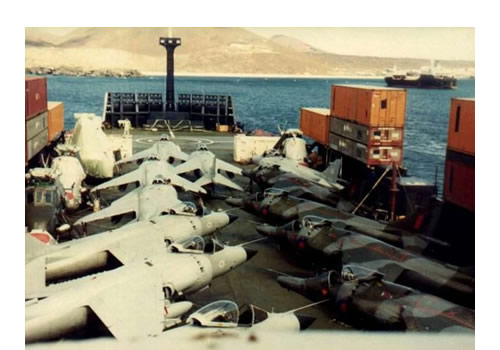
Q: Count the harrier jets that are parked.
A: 12